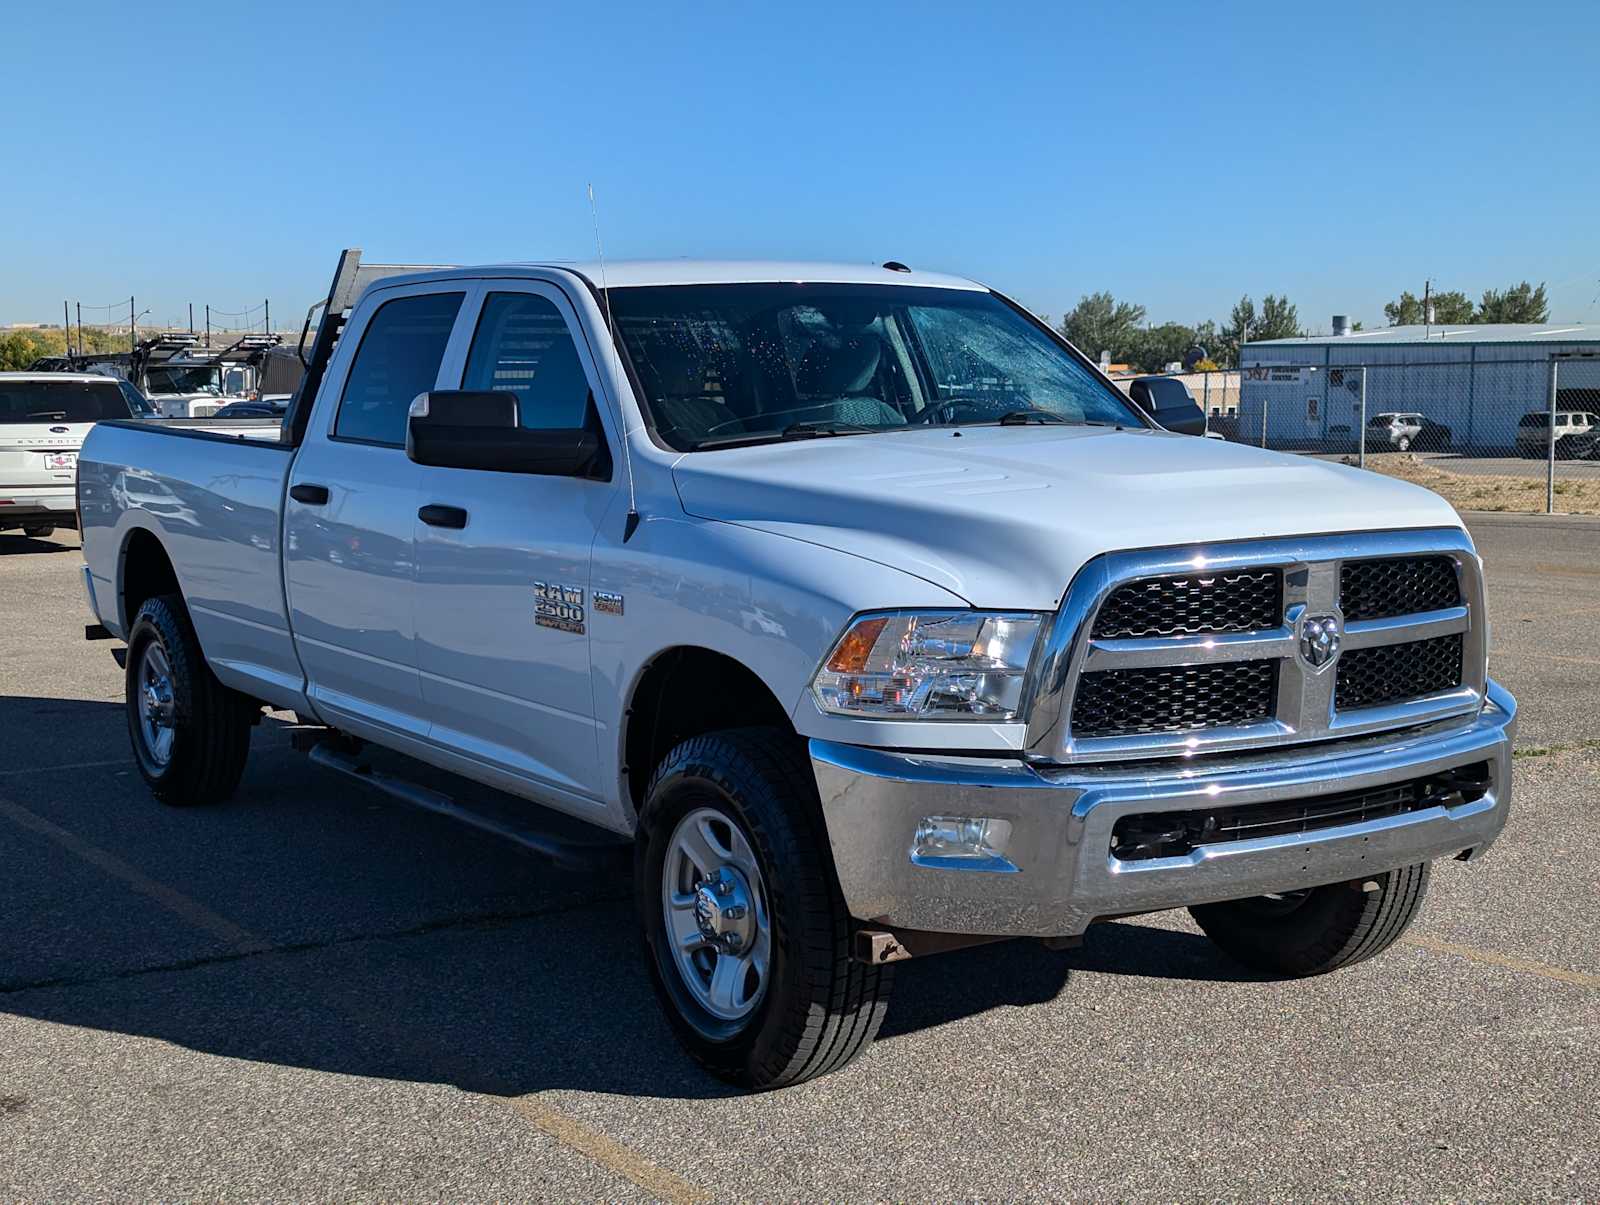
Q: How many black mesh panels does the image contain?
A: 4